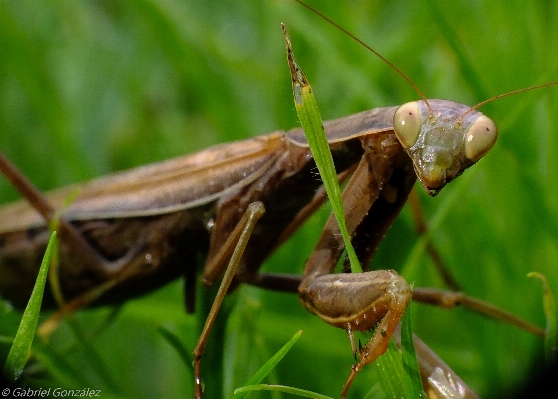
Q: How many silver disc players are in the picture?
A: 0